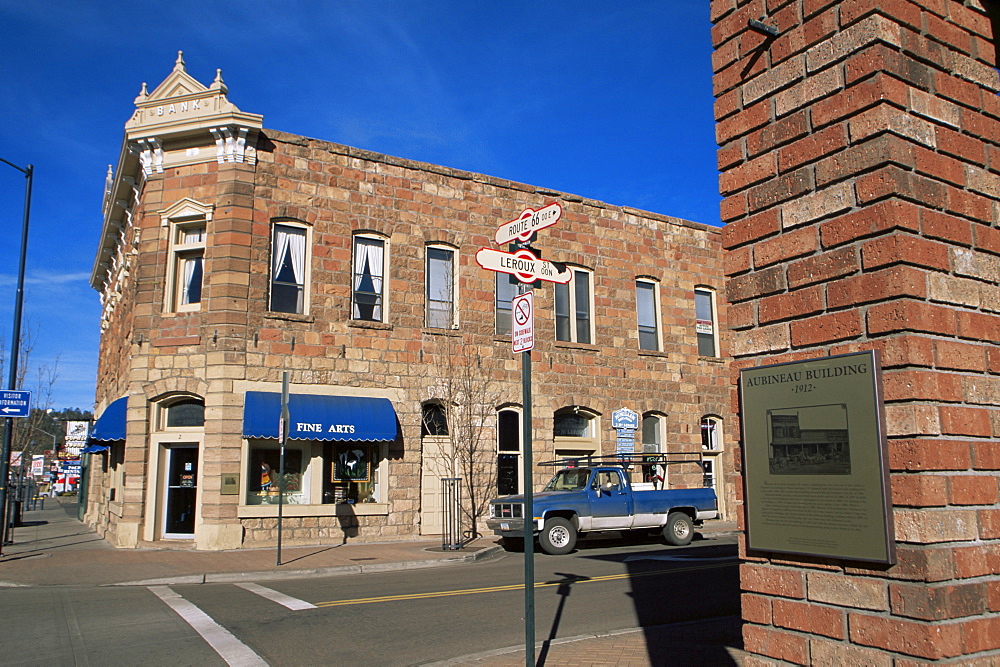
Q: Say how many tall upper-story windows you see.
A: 8